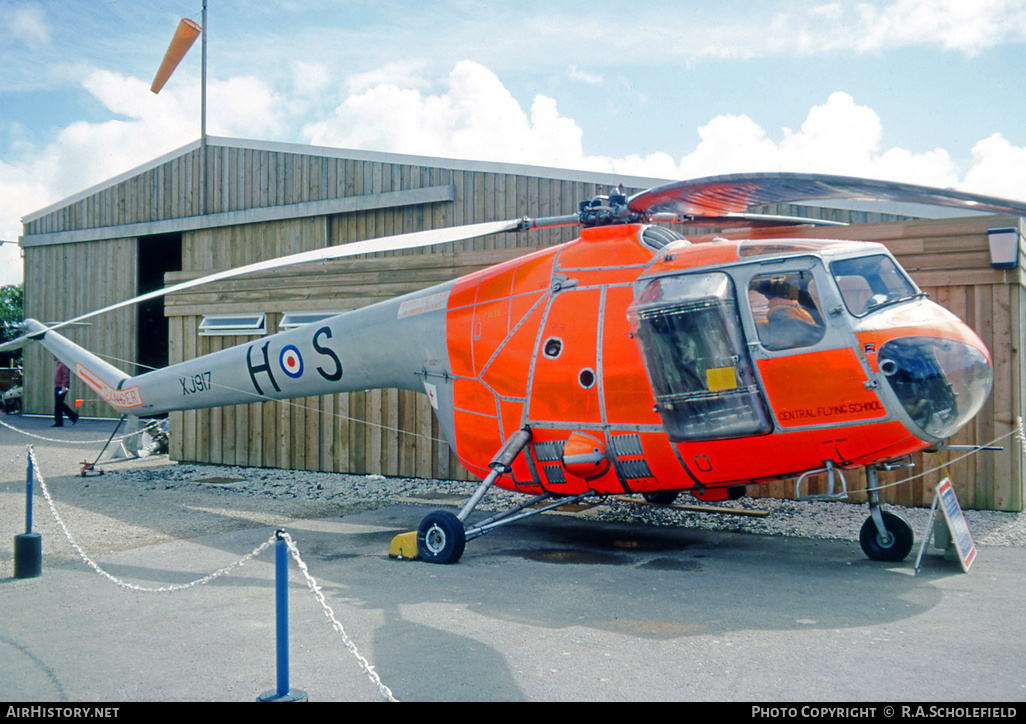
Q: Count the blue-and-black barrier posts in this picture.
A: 2